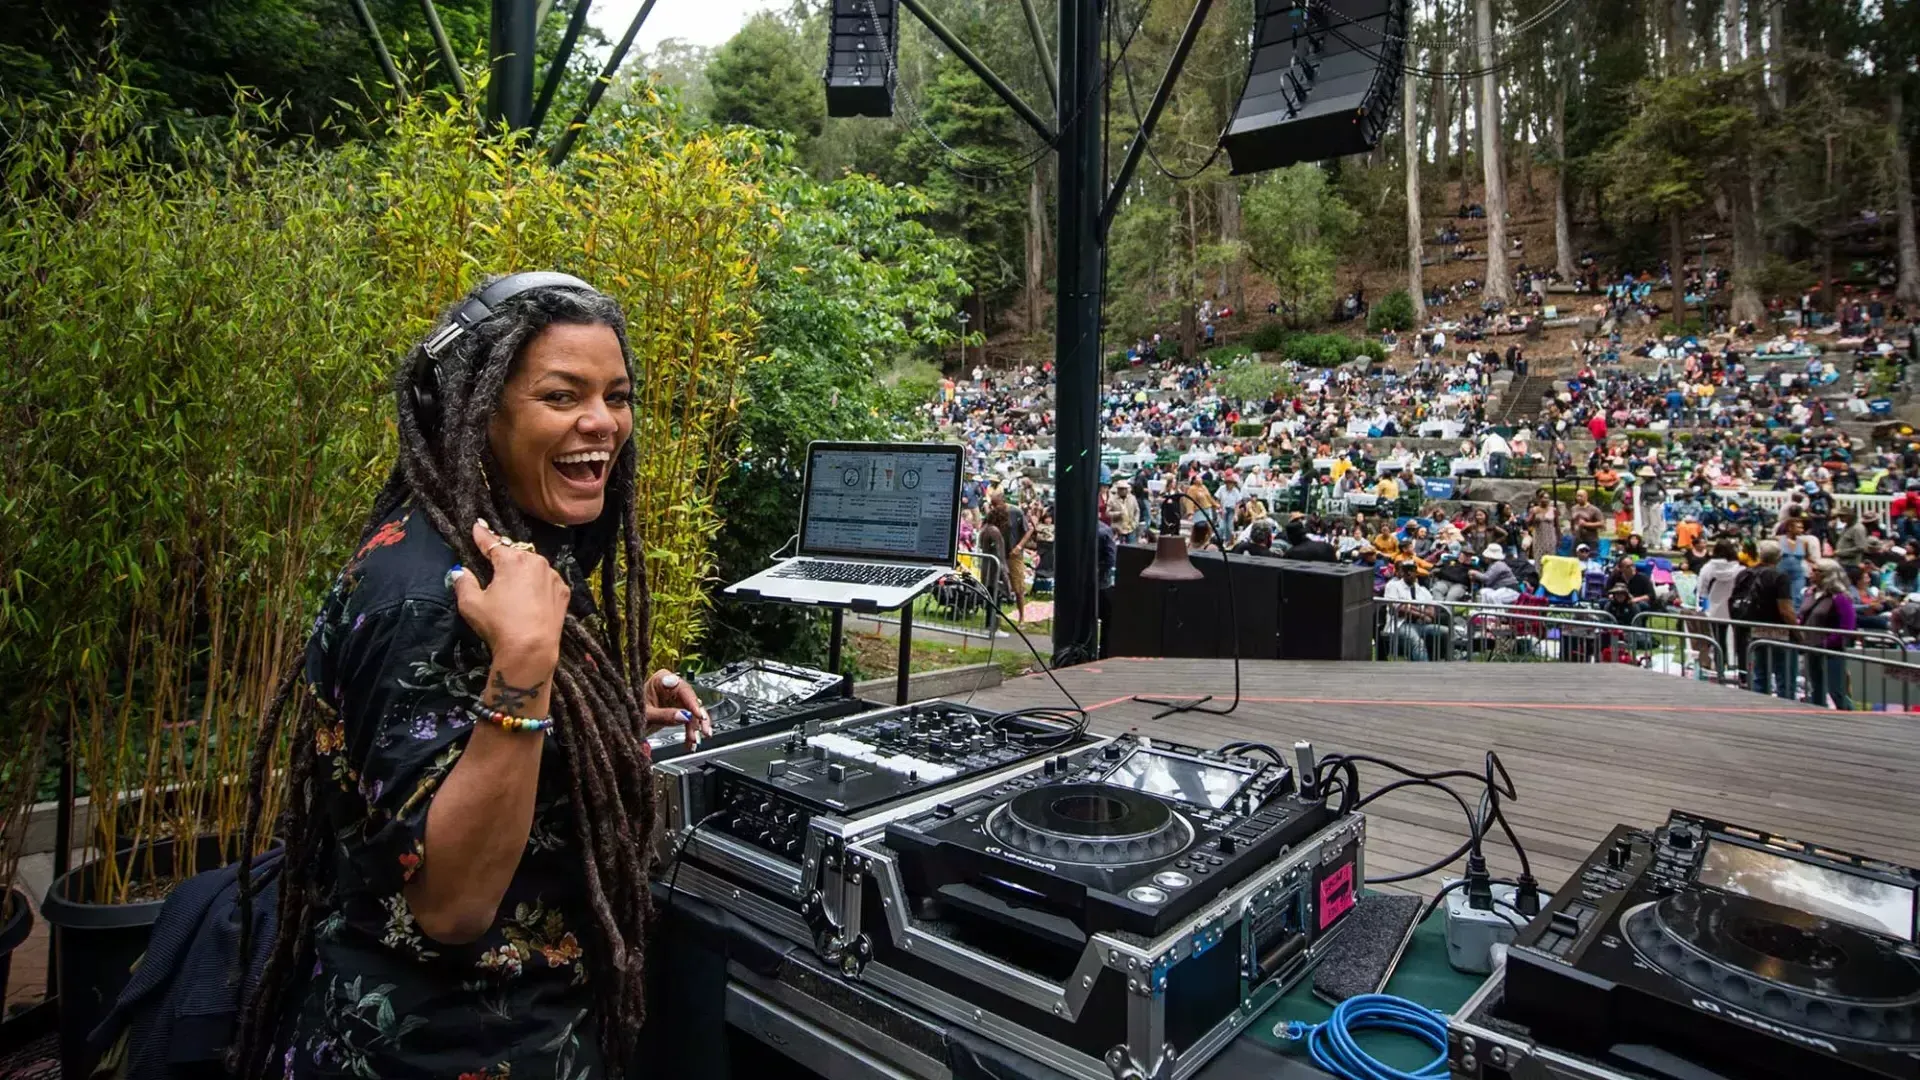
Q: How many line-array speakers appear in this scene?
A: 2